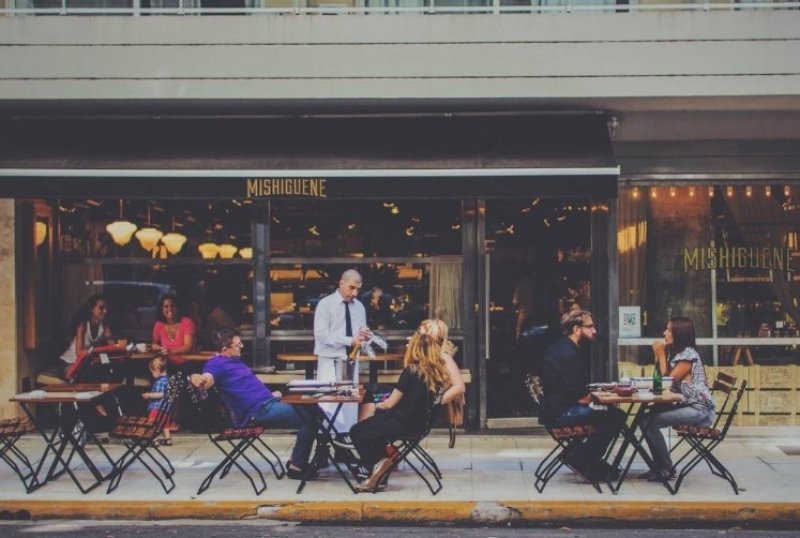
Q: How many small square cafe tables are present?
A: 3